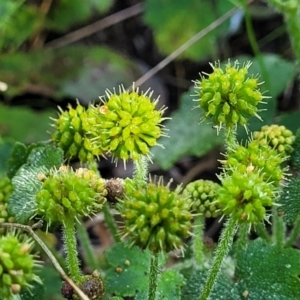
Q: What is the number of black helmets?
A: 0